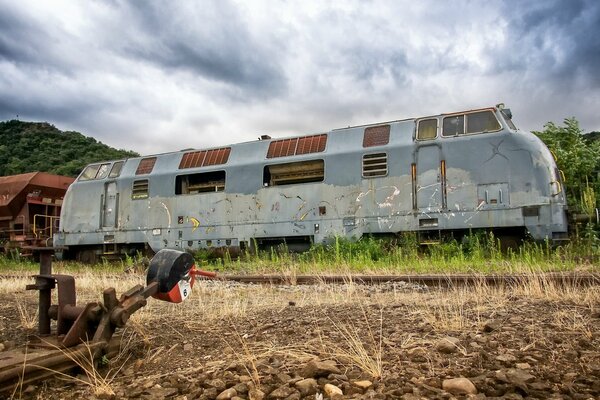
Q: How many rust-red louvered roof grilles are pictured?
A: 4